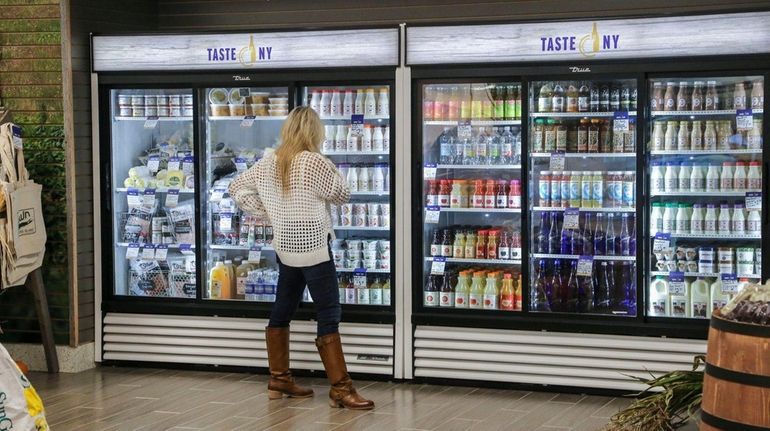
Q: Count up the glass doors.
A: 6